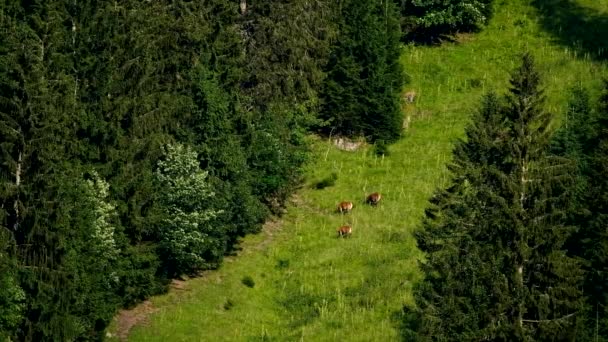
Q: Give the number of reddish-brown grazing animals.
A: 3